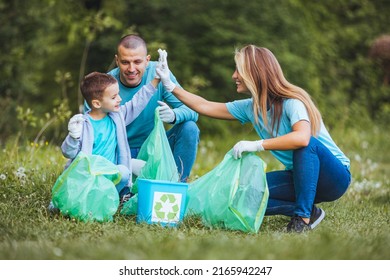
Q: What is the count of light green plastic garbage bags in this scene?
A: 3